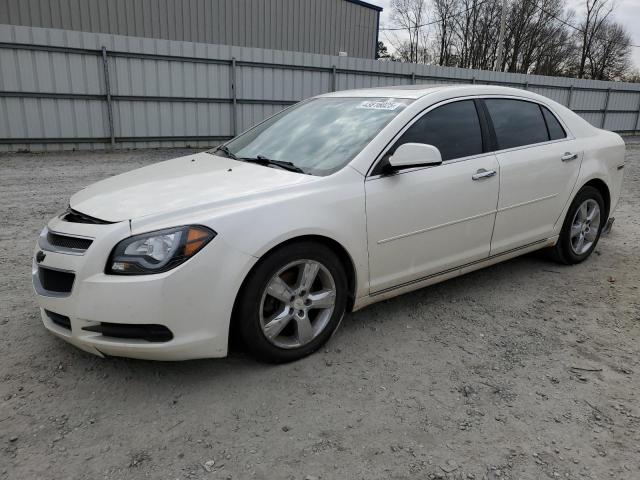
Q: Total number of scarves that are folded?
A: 0